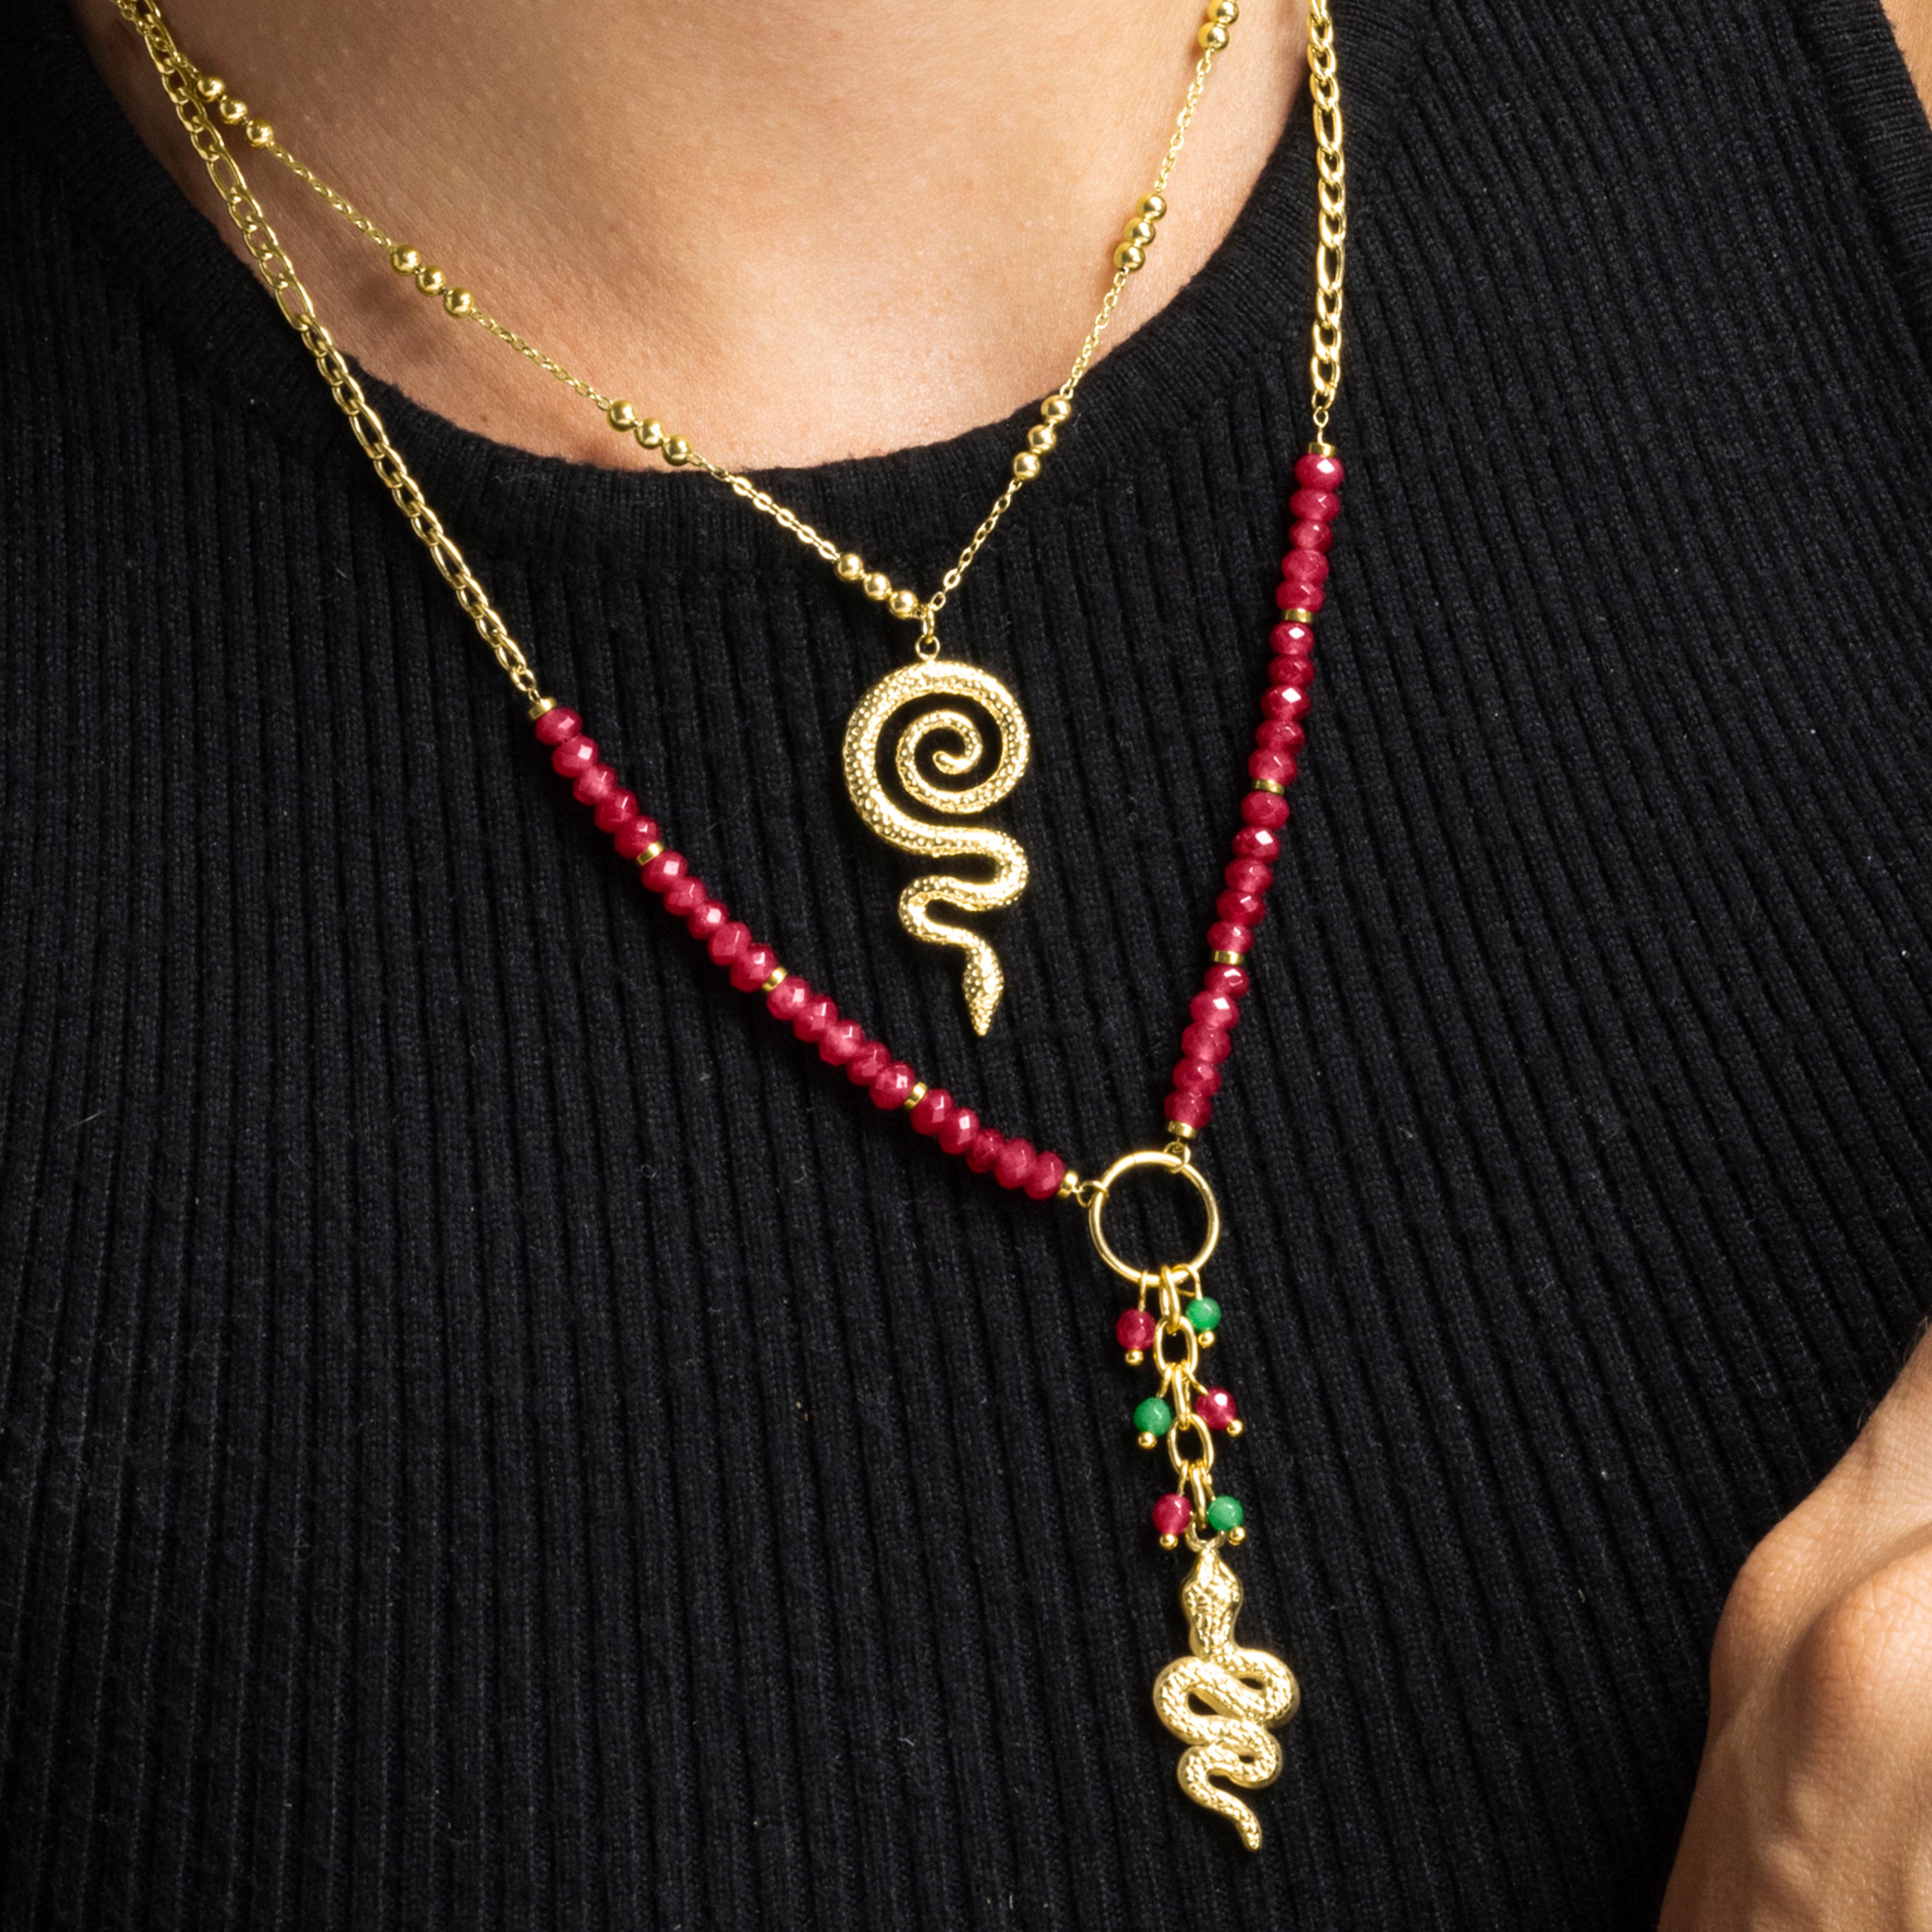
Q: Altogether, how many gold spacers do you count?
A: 10